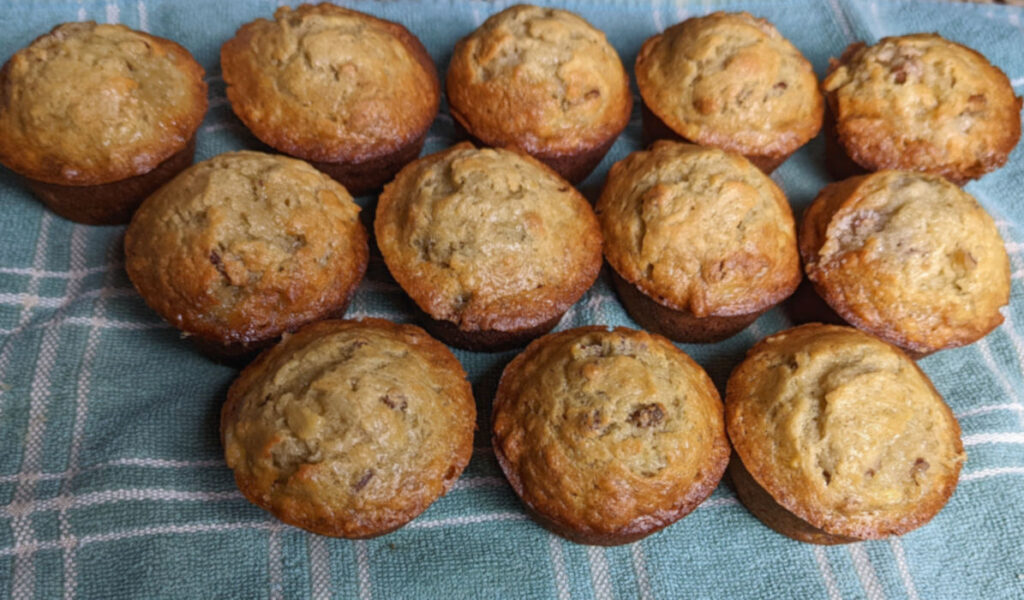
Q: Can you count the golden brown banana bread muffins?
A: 12